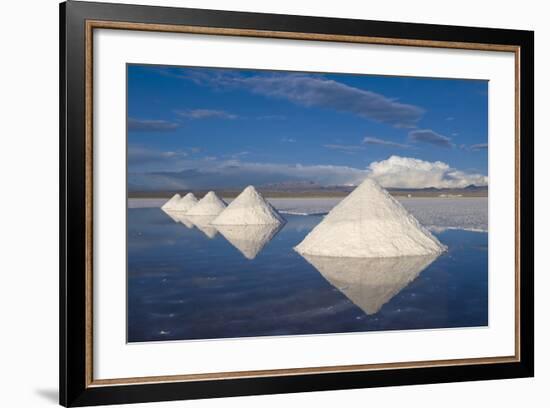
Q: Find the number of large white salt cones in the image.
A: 5